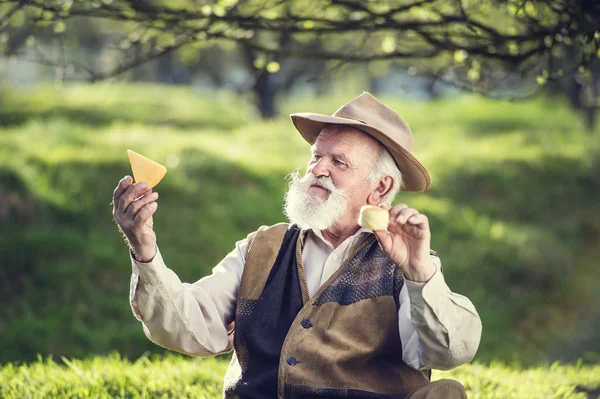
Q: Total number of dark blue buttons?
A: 2